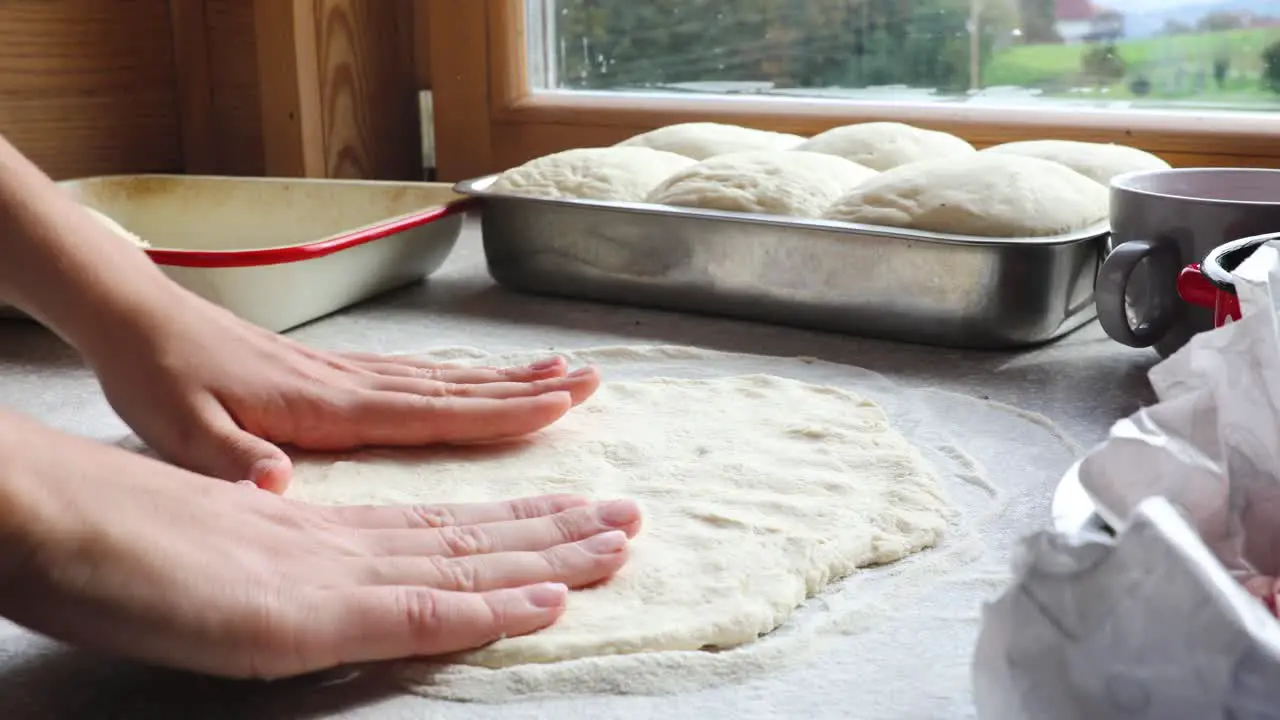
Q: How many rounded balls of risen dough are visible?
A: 6